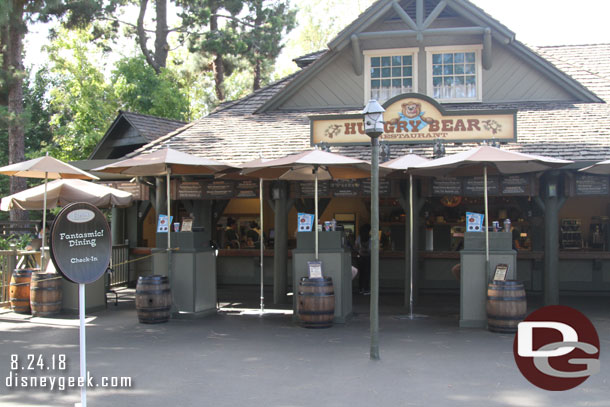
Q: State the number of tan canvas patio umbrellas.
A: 8